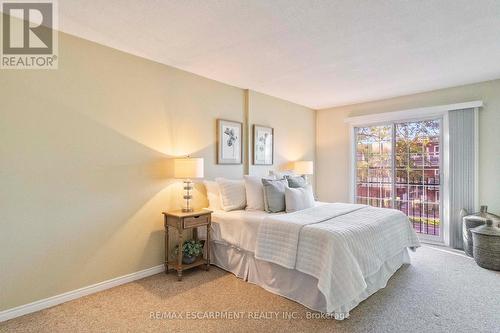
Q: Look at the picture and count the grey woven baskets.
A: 2